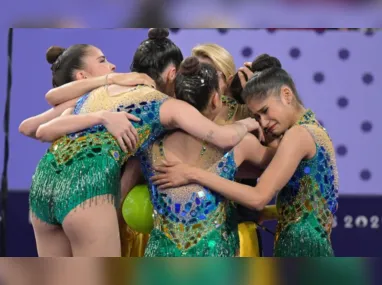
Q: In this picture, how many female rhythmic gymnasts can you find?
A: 5